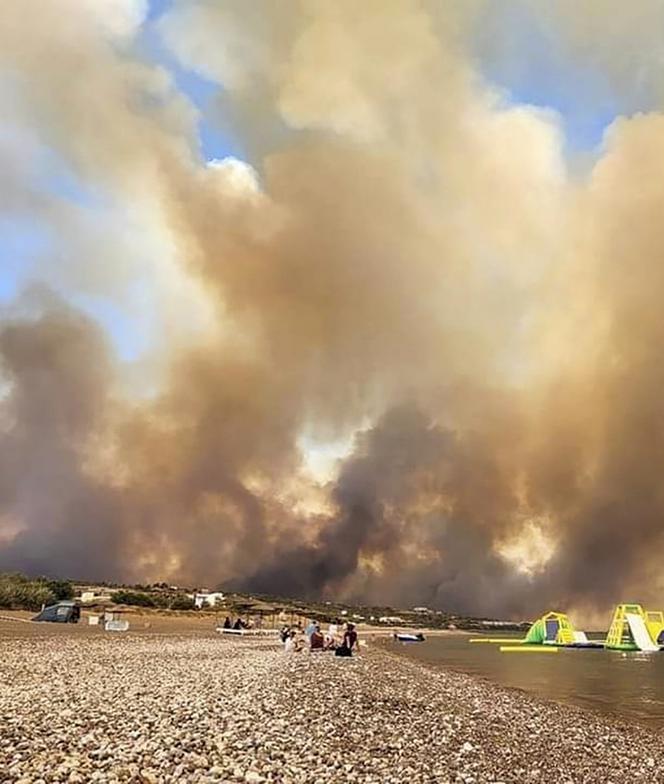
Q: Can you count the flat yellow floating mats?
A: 2